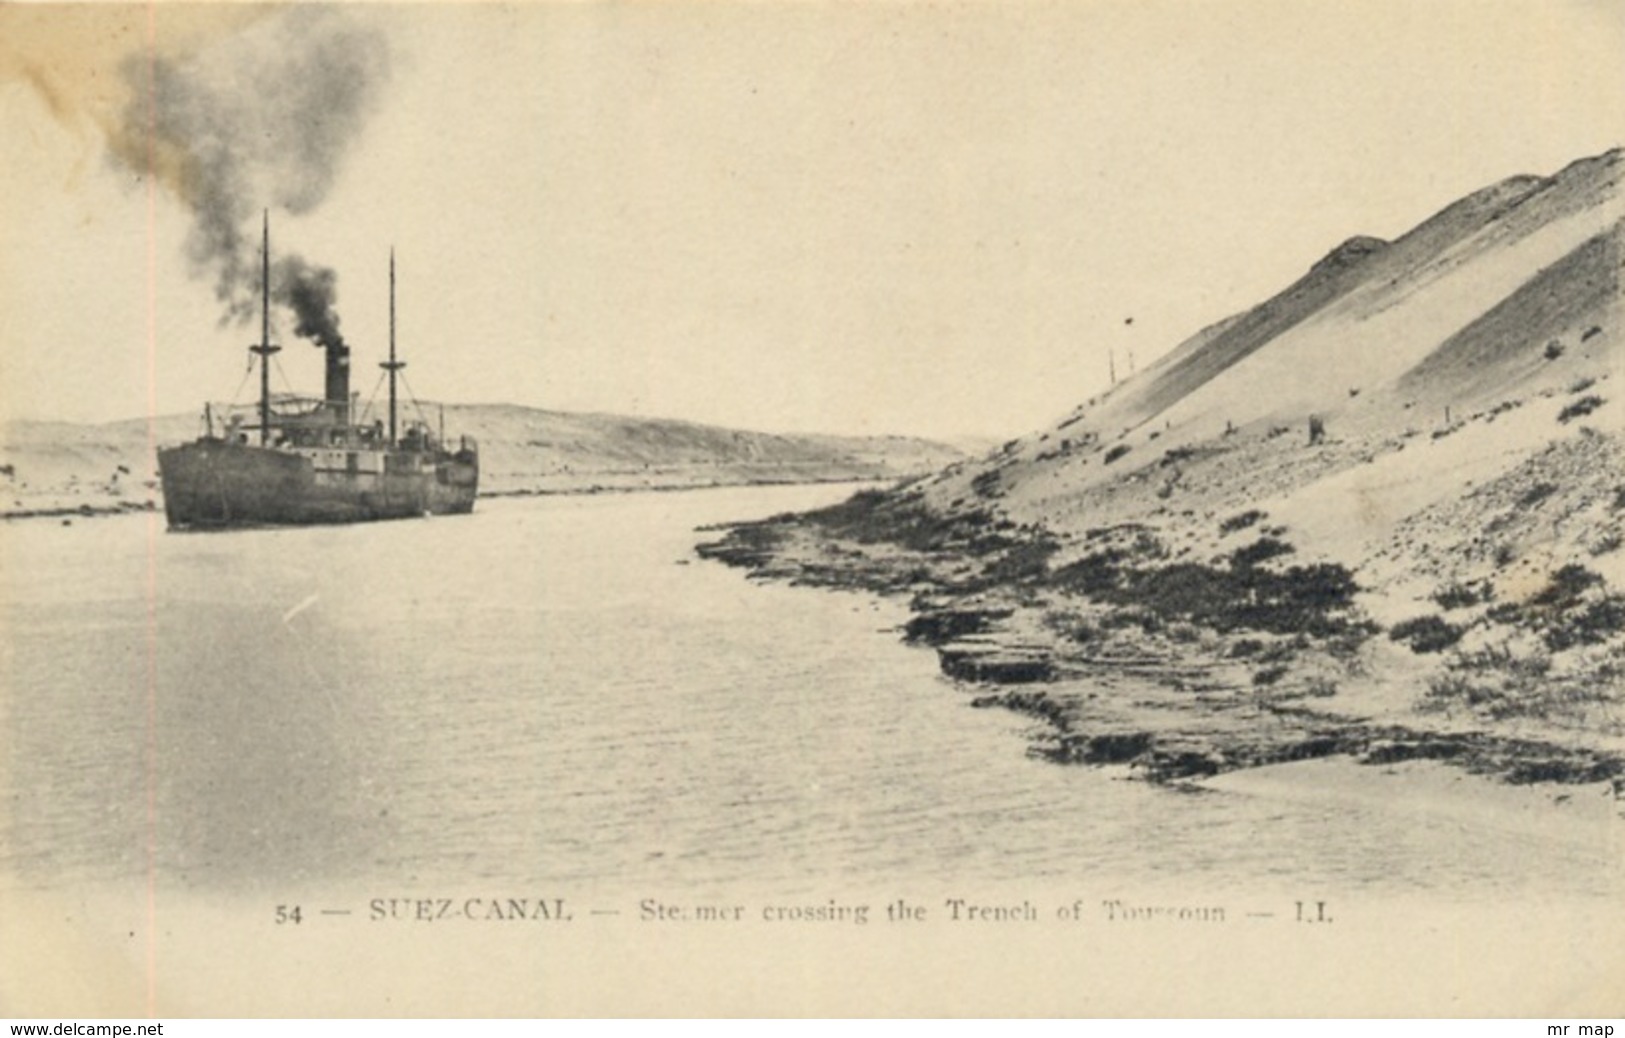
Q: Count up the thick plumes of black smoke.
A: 1